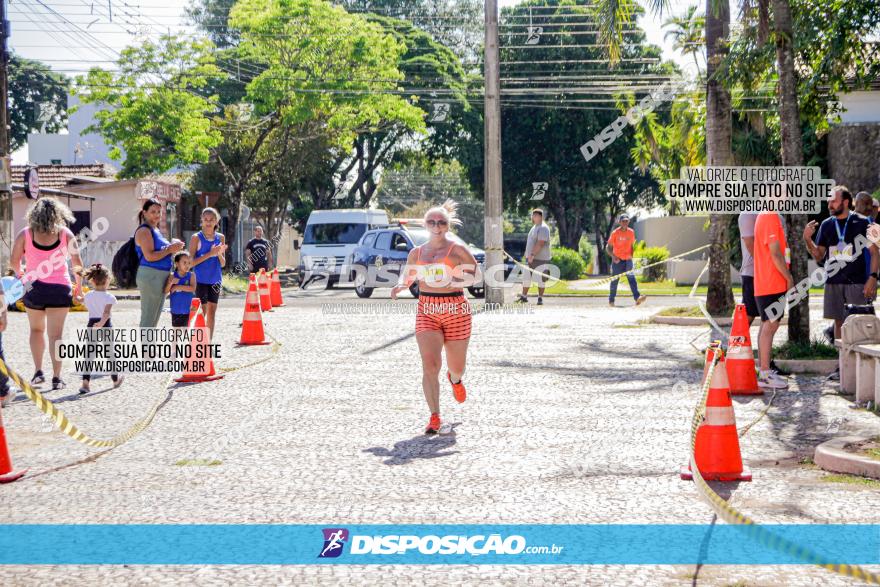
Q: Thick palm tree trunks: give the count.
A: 2